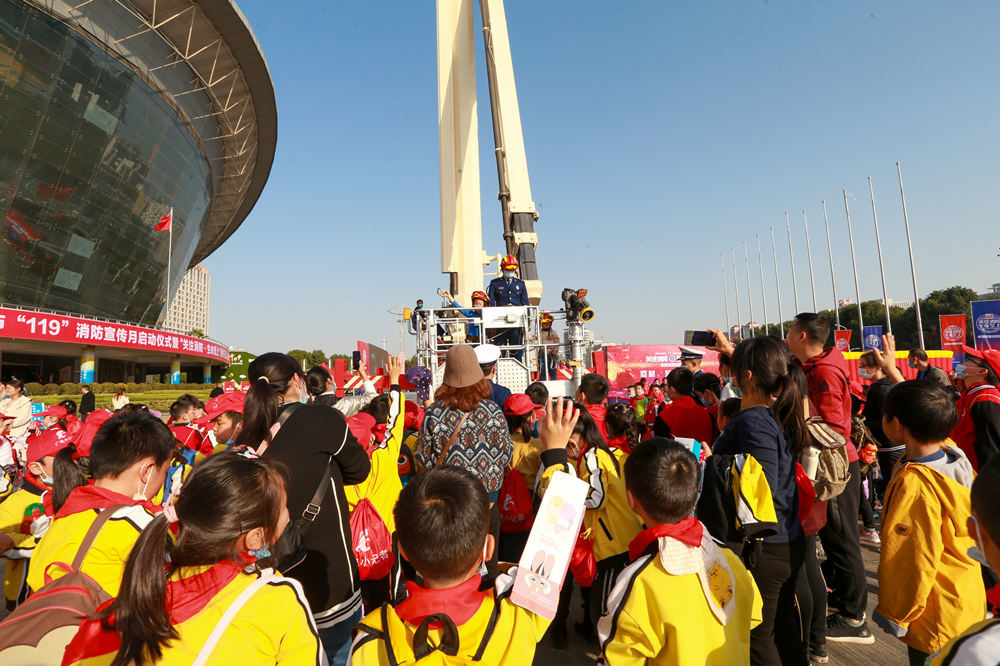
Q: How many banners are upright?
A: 4